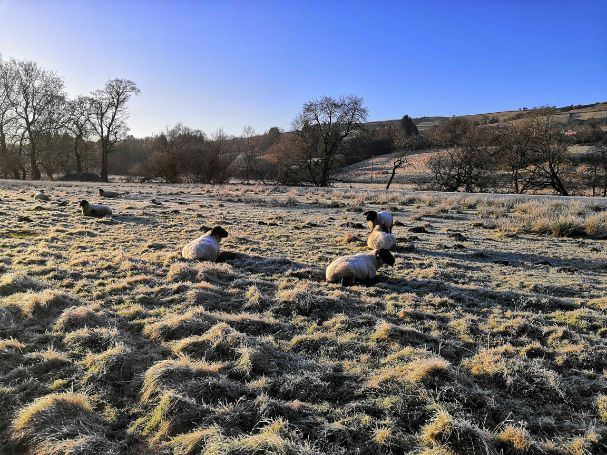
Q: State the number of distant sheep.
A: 3